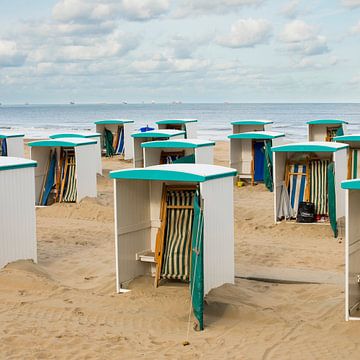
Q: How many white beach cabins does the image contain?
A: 15